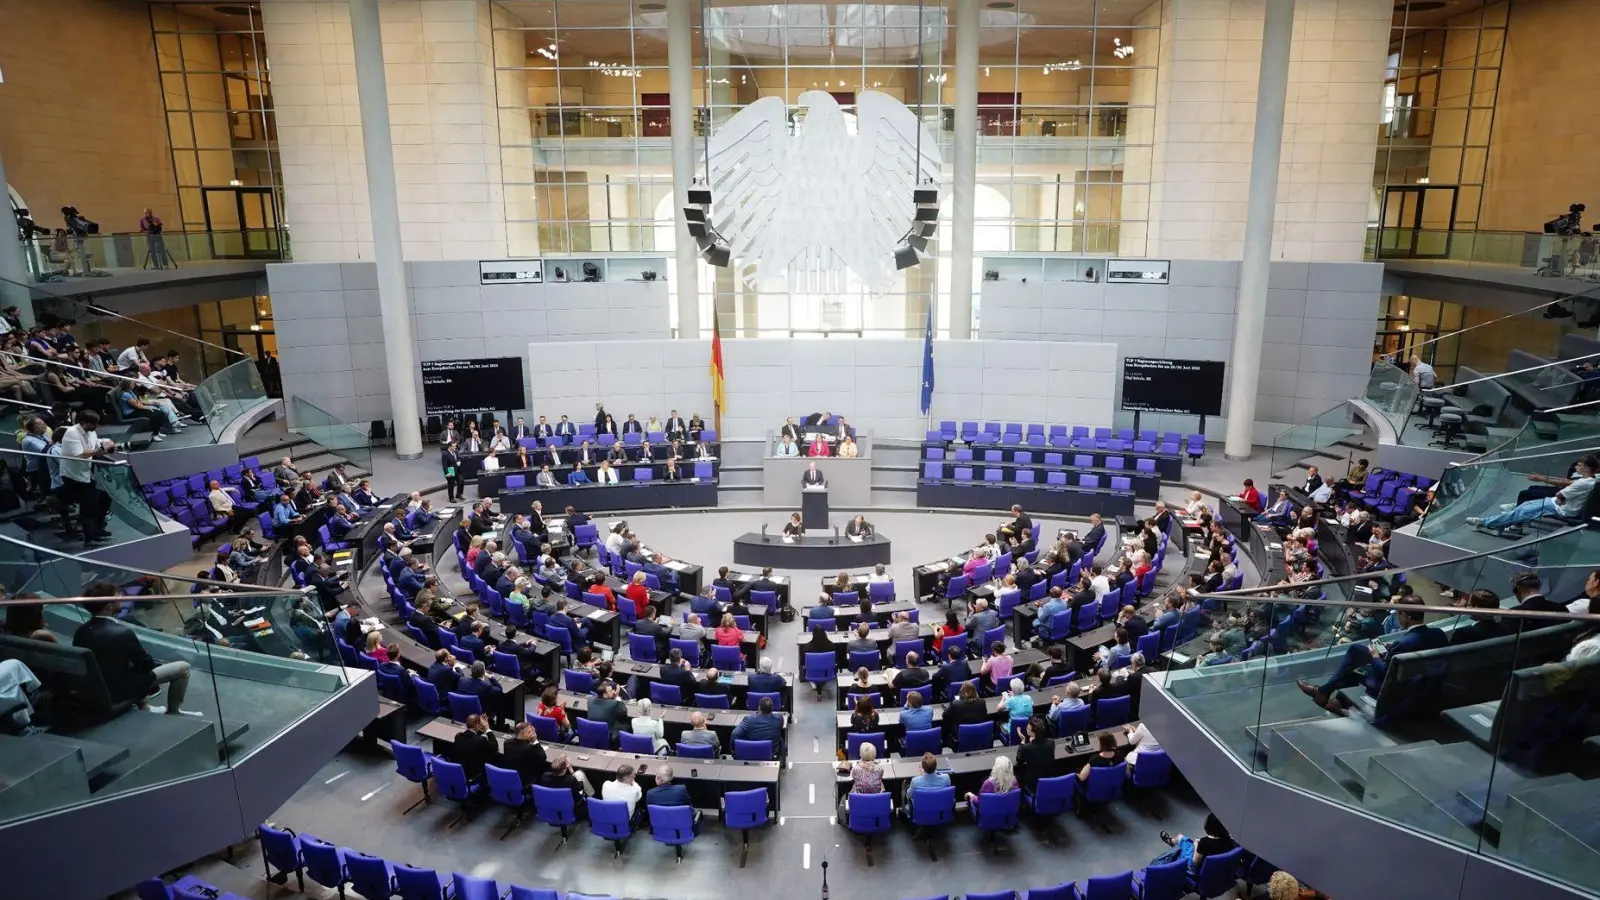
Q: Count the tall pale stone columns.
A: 4